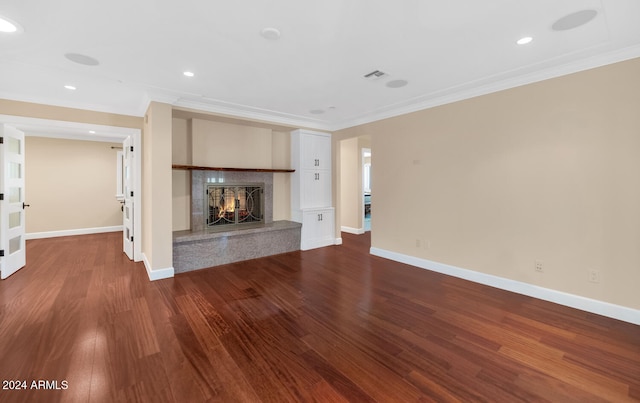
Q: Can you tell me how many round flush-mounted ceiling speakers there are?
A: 4